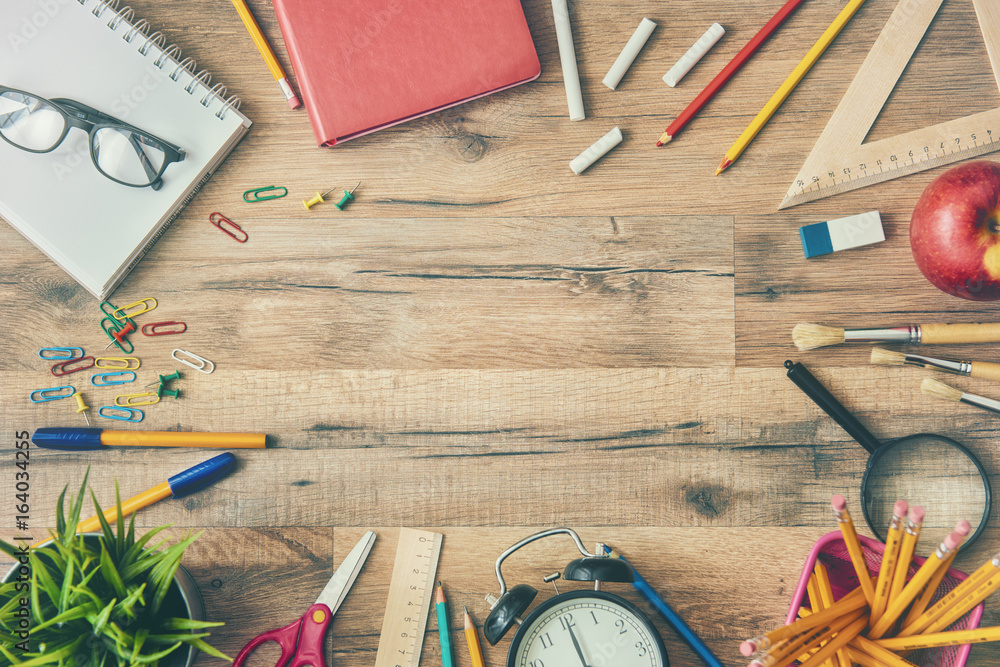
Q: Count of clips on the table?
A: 14